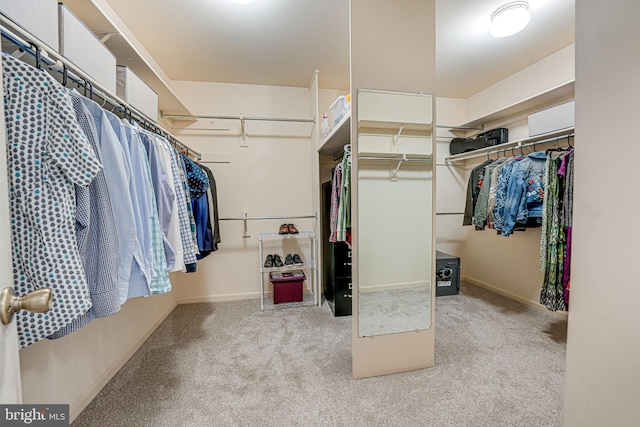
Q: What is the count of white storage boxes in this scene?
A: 4